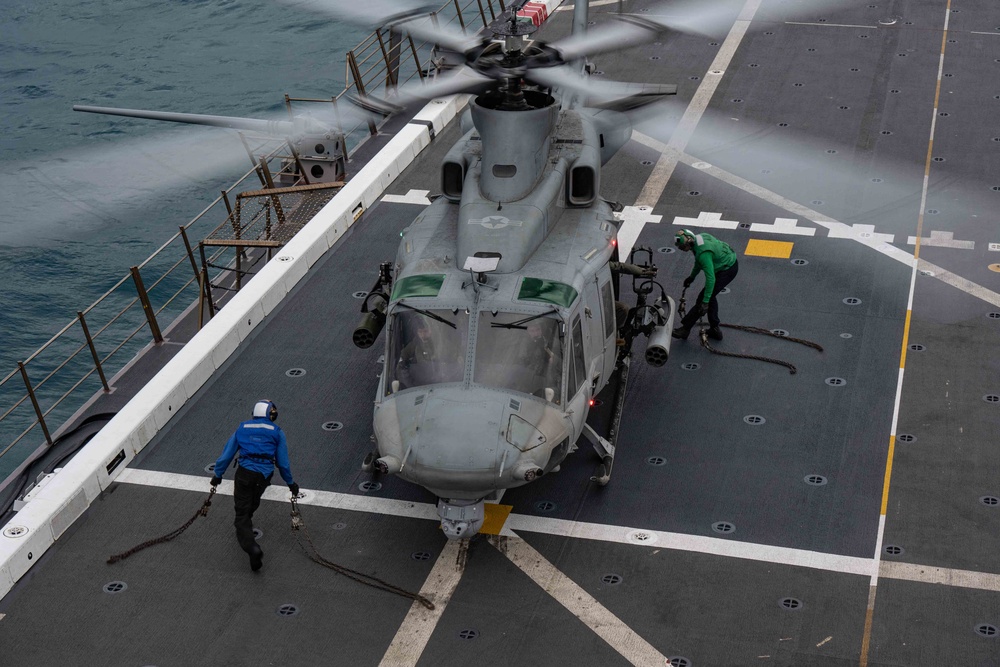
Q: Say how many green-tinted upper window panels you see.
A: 2